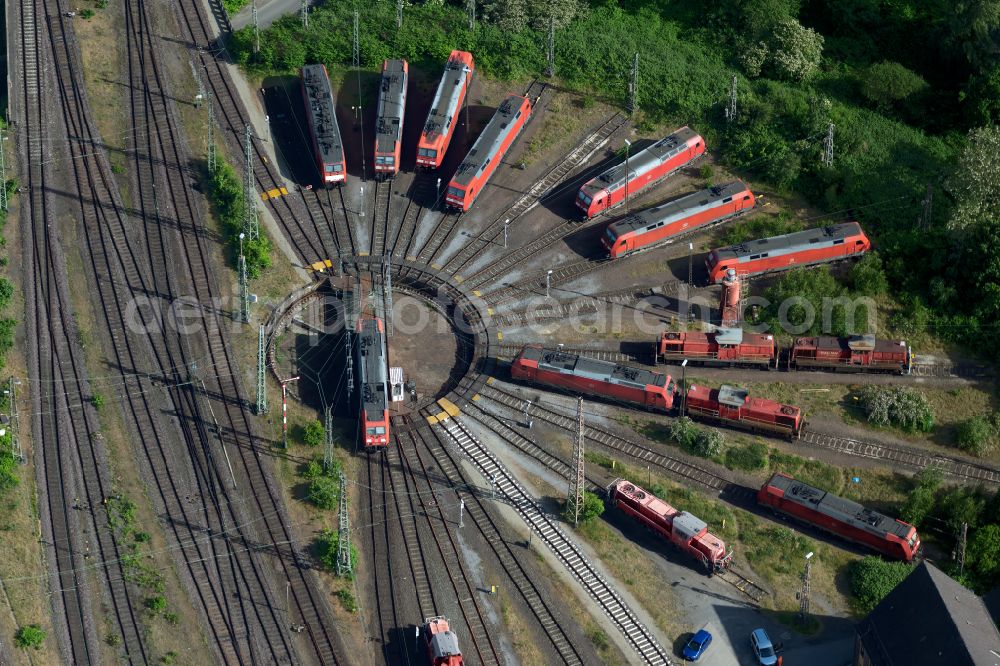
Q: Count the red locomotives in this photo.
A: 15